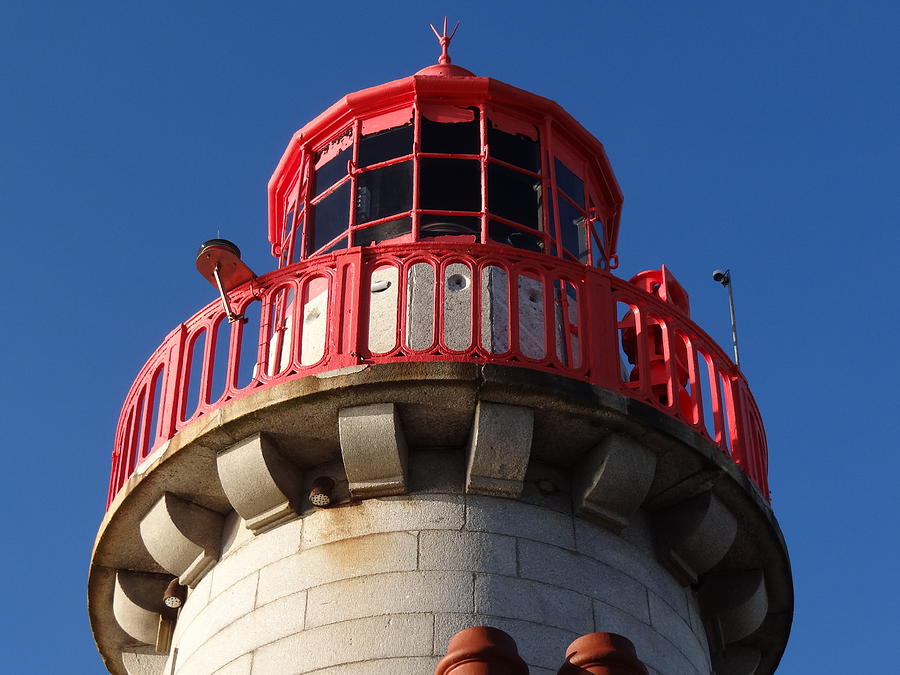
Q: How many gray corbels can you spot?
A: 10